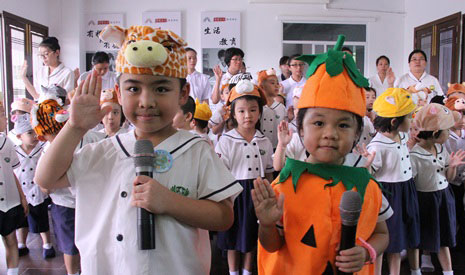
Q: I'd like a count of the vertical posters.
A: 3